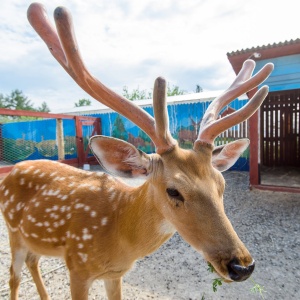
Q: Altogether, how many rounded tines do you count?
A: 6